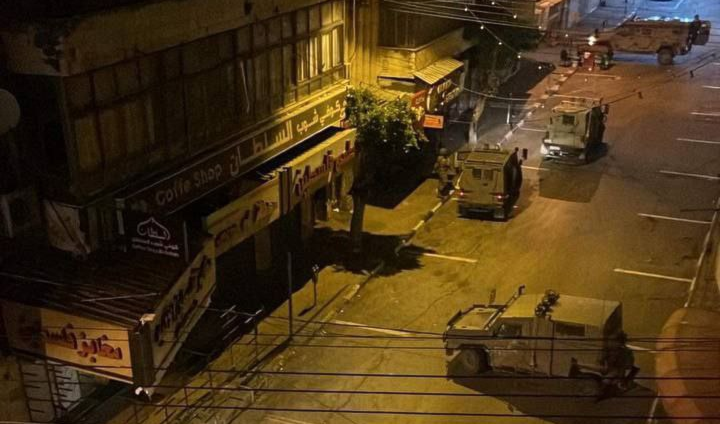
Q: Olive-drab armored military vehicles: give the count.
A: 4